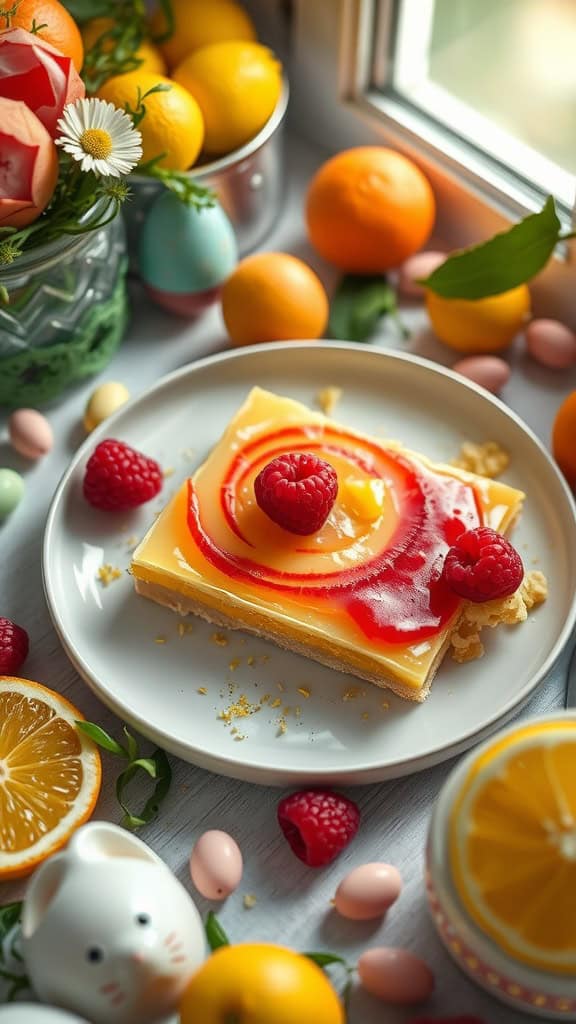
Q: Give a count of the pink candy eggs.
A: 7